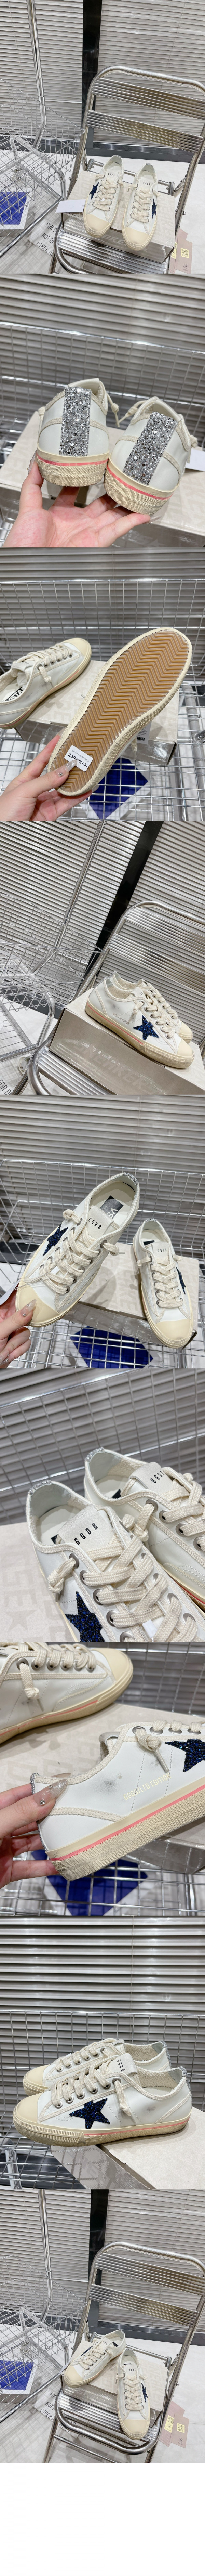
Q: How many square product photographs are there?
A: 9